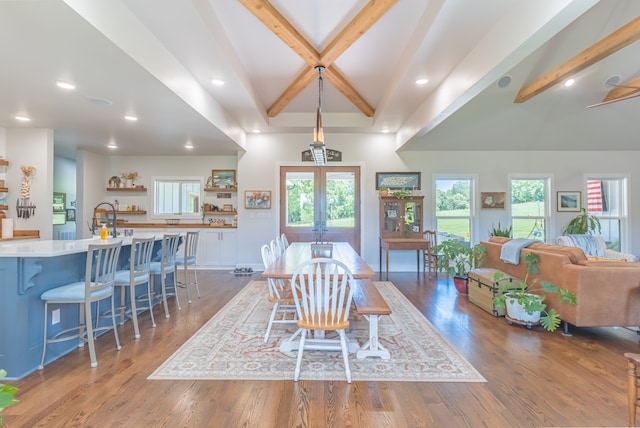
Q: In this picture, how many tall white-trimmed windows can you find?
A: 3